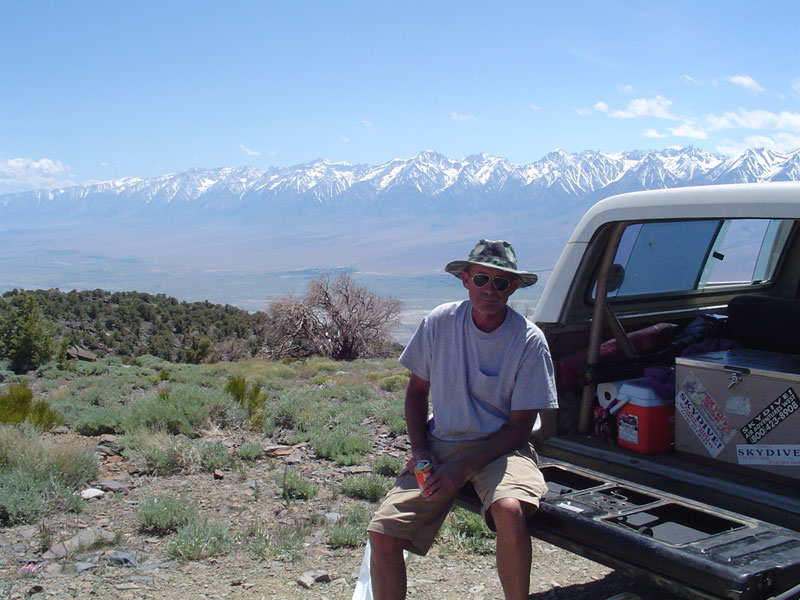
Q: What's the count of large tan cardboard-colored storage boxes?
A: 1